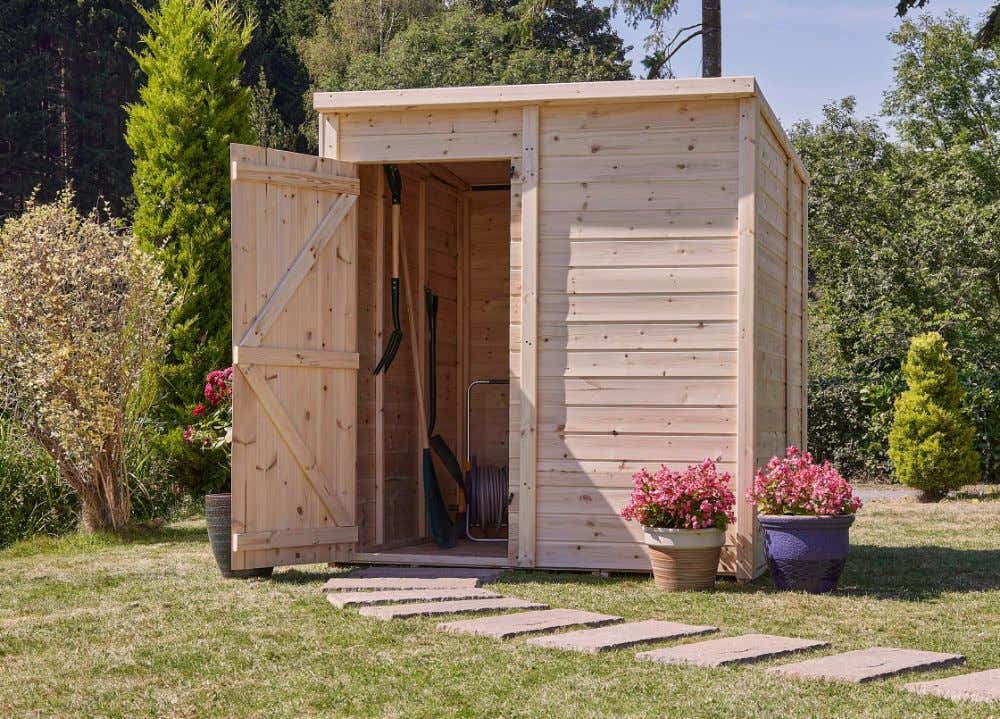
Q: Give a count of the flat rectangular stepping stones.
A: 9